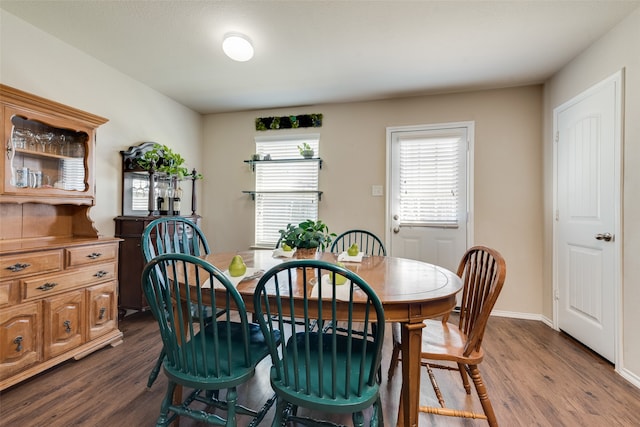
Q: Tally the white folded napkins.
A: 4